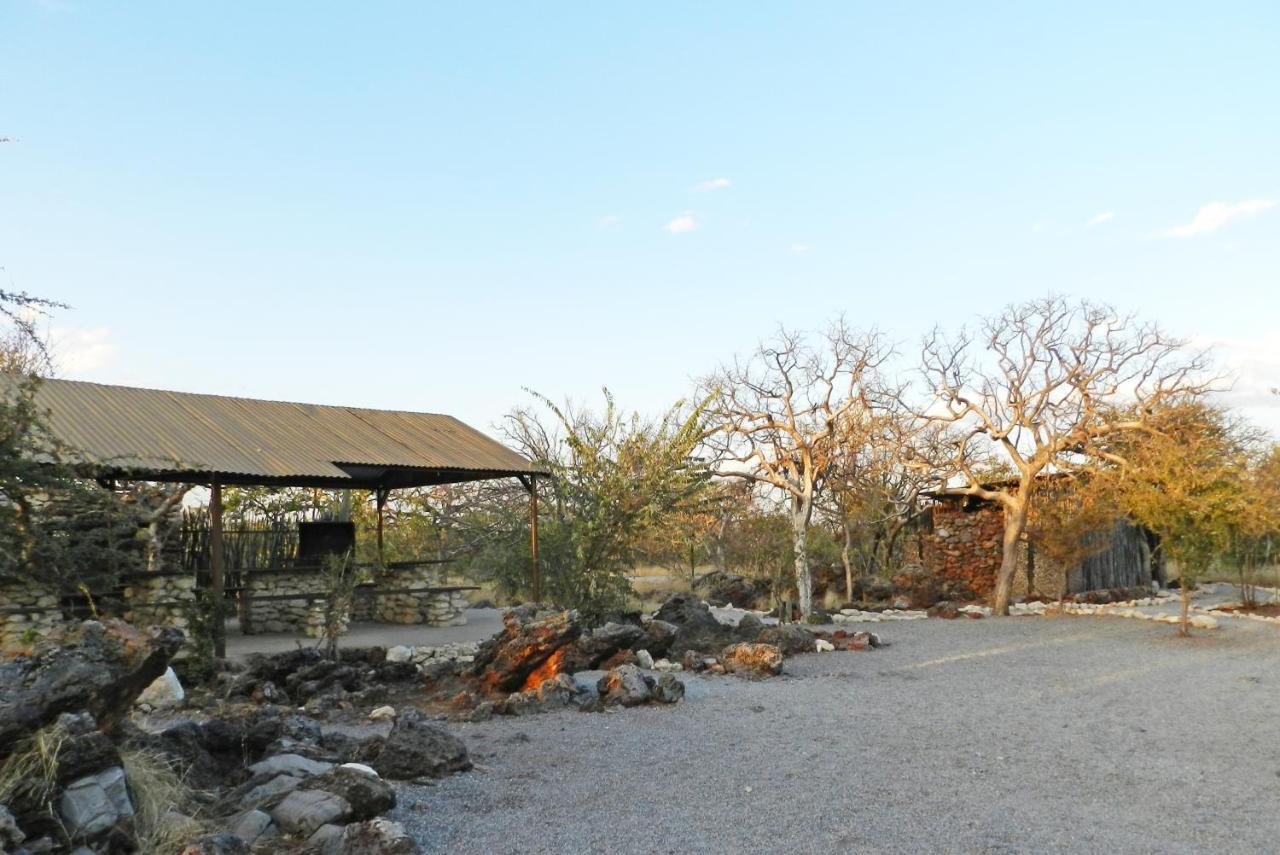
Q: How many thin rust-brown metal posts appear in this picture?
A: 3